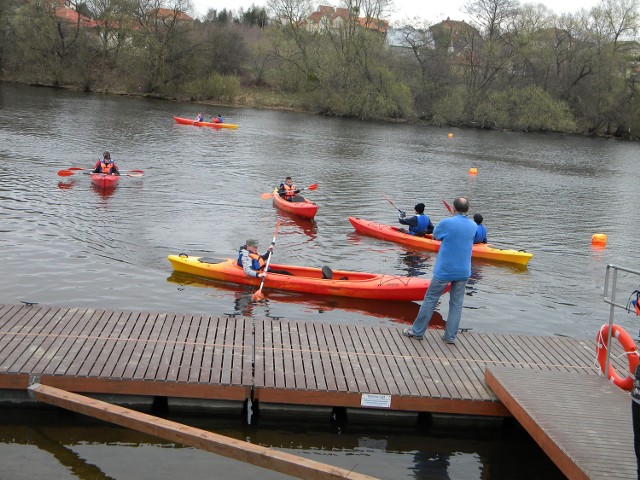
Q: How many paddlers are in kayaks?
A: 7